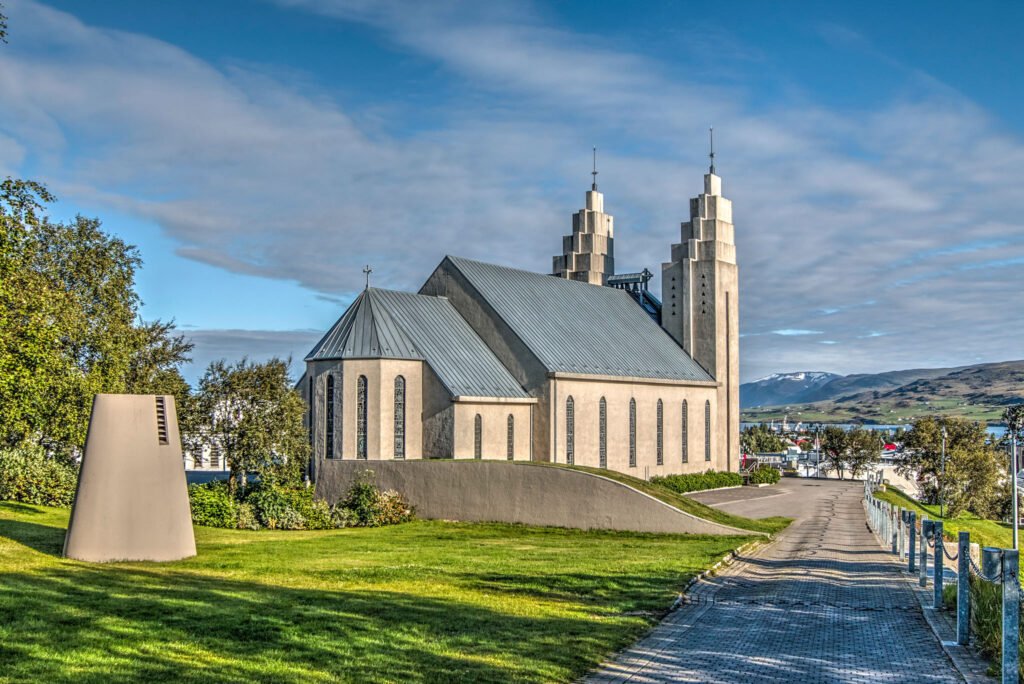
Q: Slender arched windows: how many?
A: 12